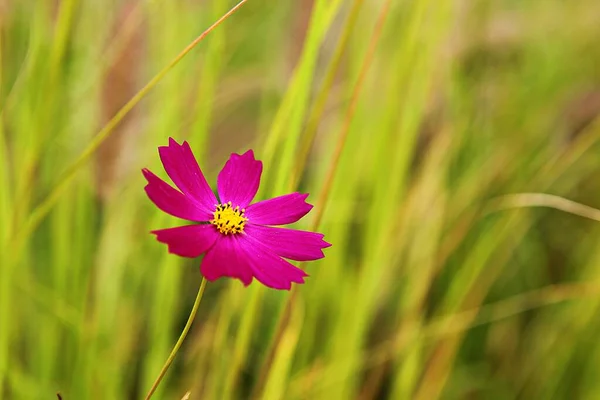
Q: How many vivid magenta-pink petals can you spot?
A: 8